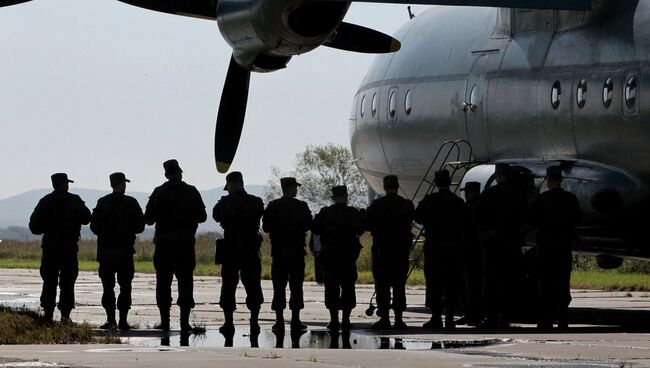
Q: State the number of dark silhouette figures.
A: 11